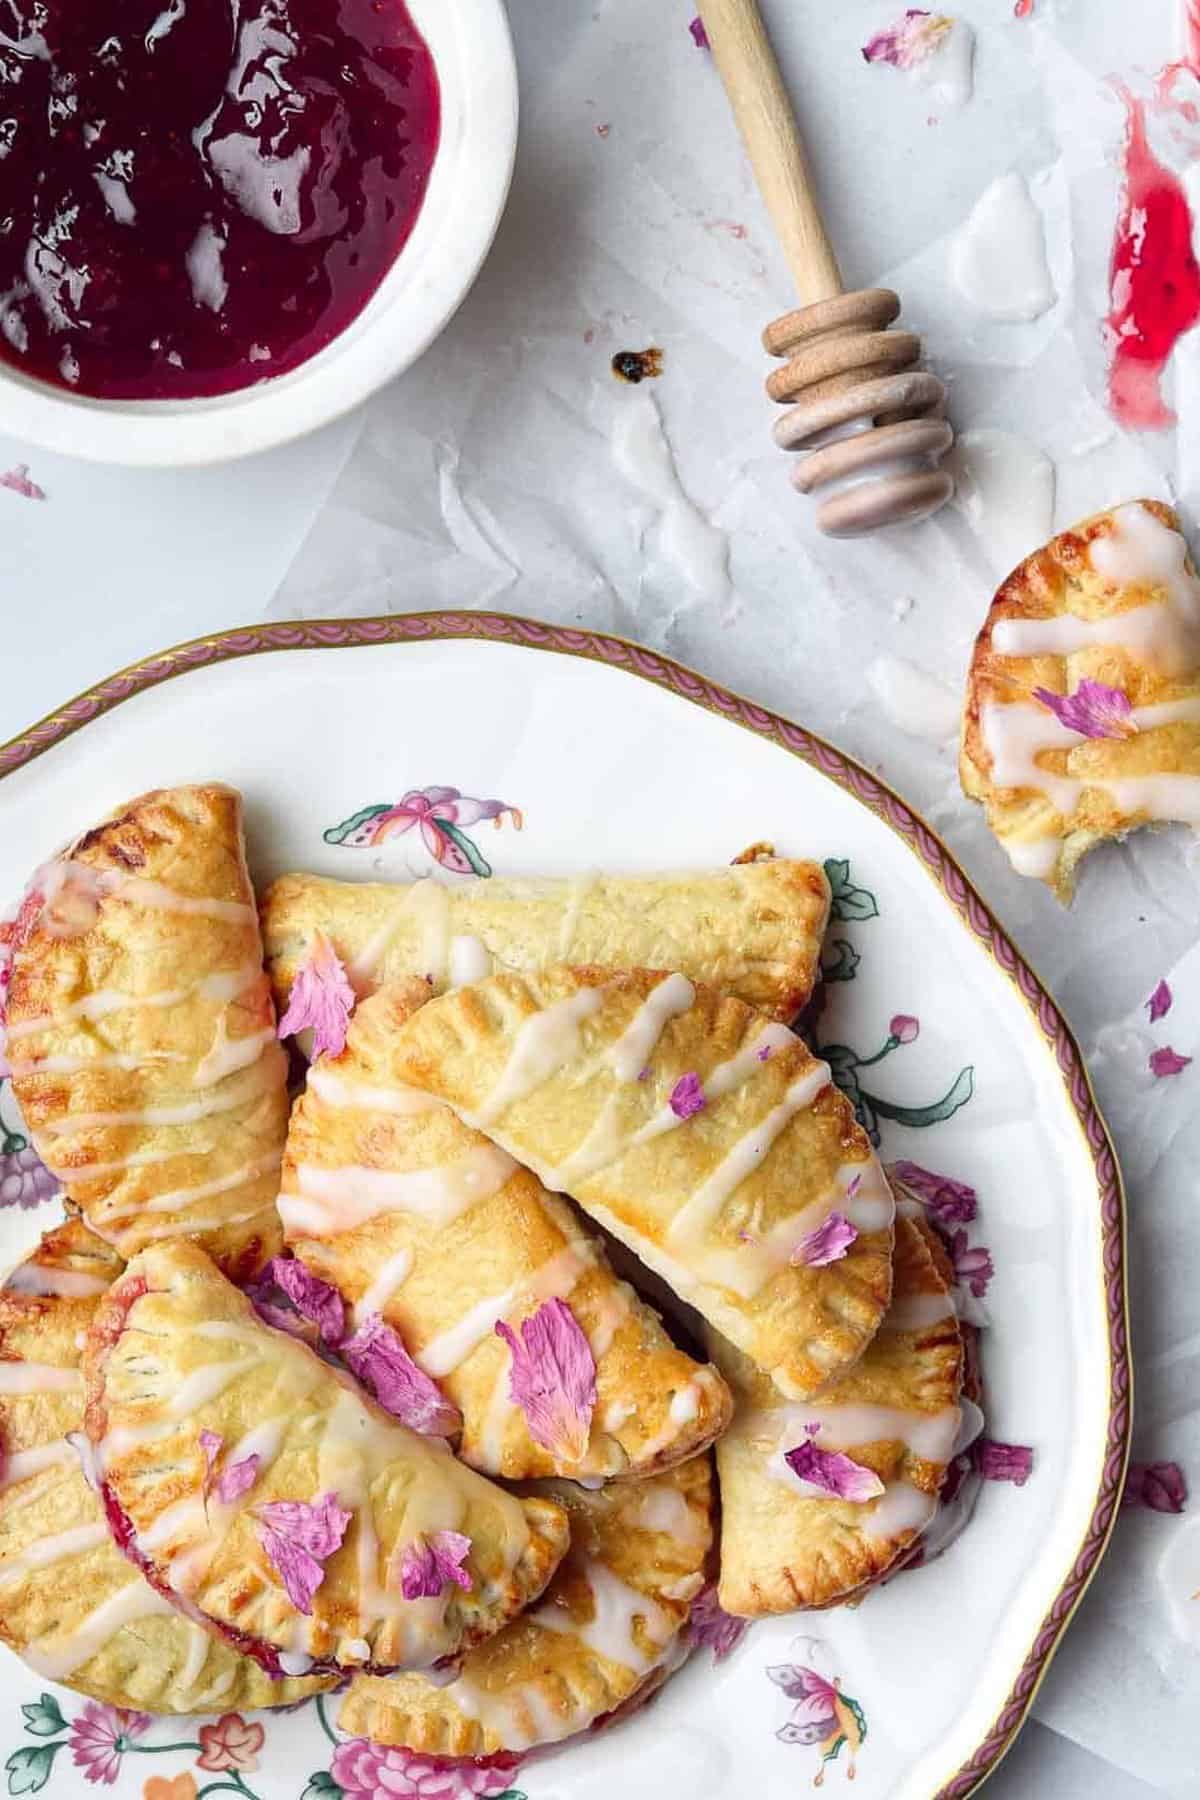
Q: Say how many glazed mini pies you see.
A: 9